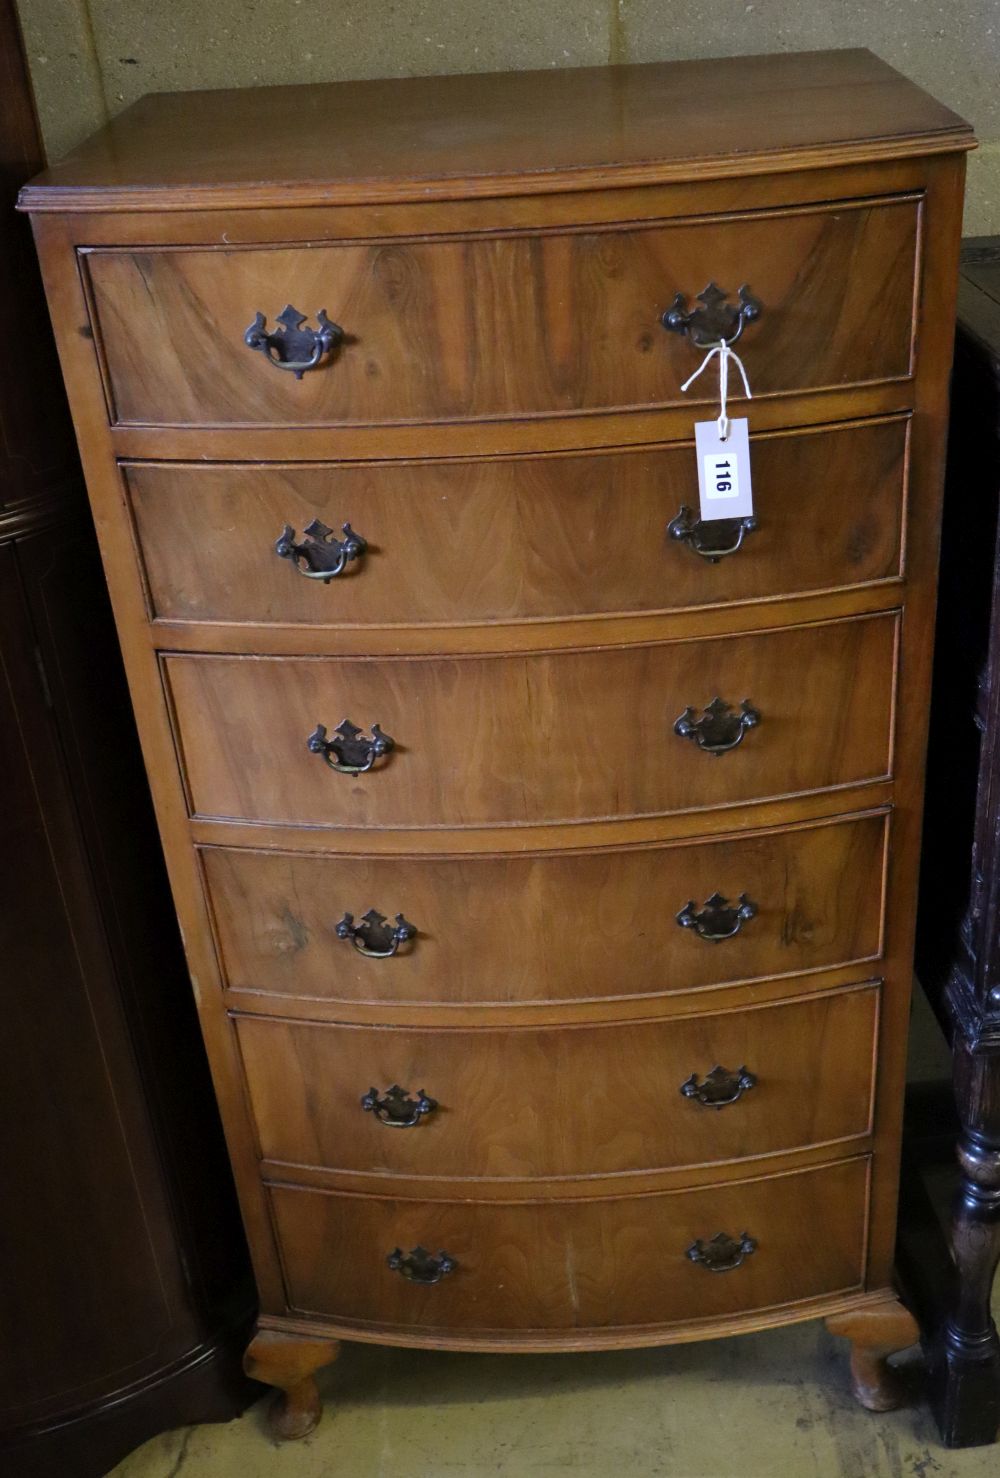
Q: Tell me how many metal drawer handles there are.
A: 12